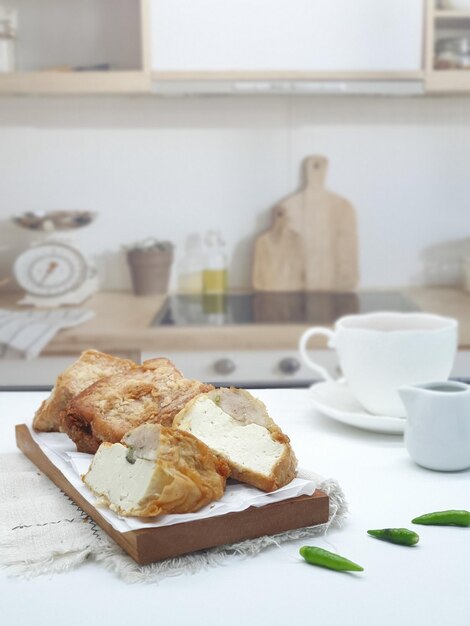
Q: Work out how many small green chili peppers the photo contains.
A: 3